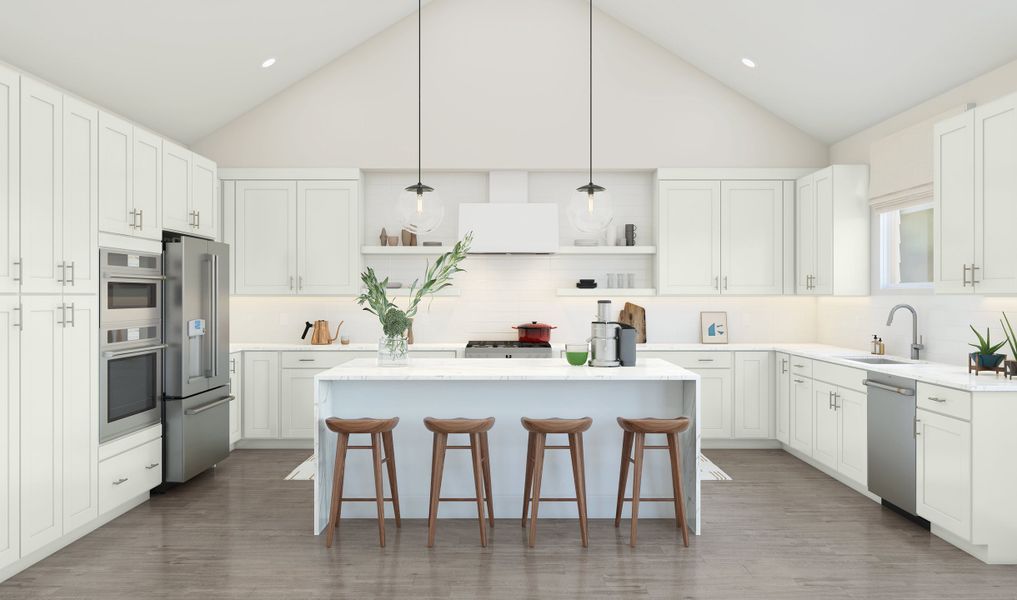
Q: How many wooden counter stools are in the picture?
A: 4